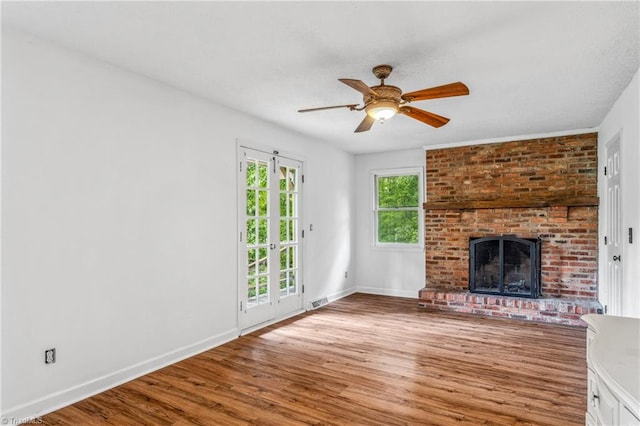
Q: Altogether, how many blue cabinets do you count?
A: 0